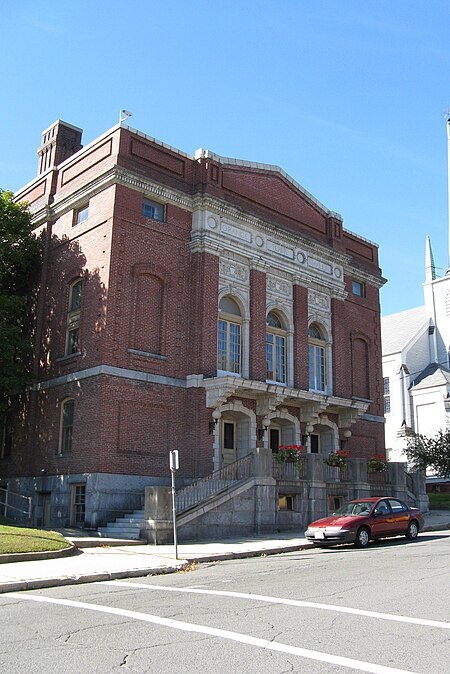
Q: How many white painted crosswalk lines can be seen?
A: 2